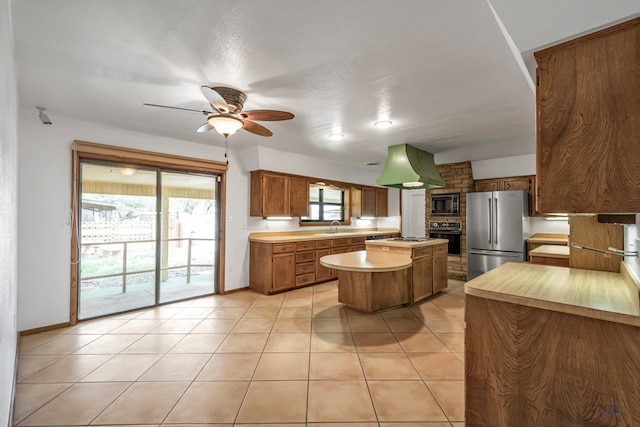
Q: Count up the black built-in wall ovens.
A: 1